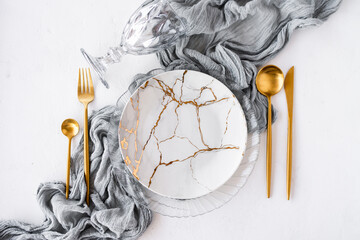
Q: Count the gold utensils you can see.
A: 4